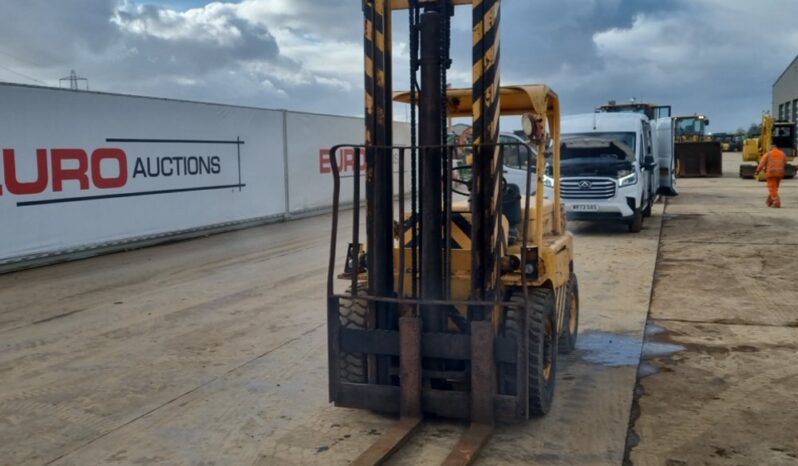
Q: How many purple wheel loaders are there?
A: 0